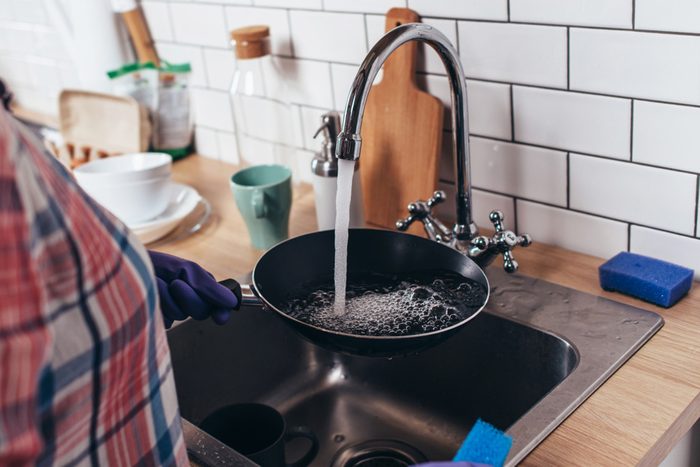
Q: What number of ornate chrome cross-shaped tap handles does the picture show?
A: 2